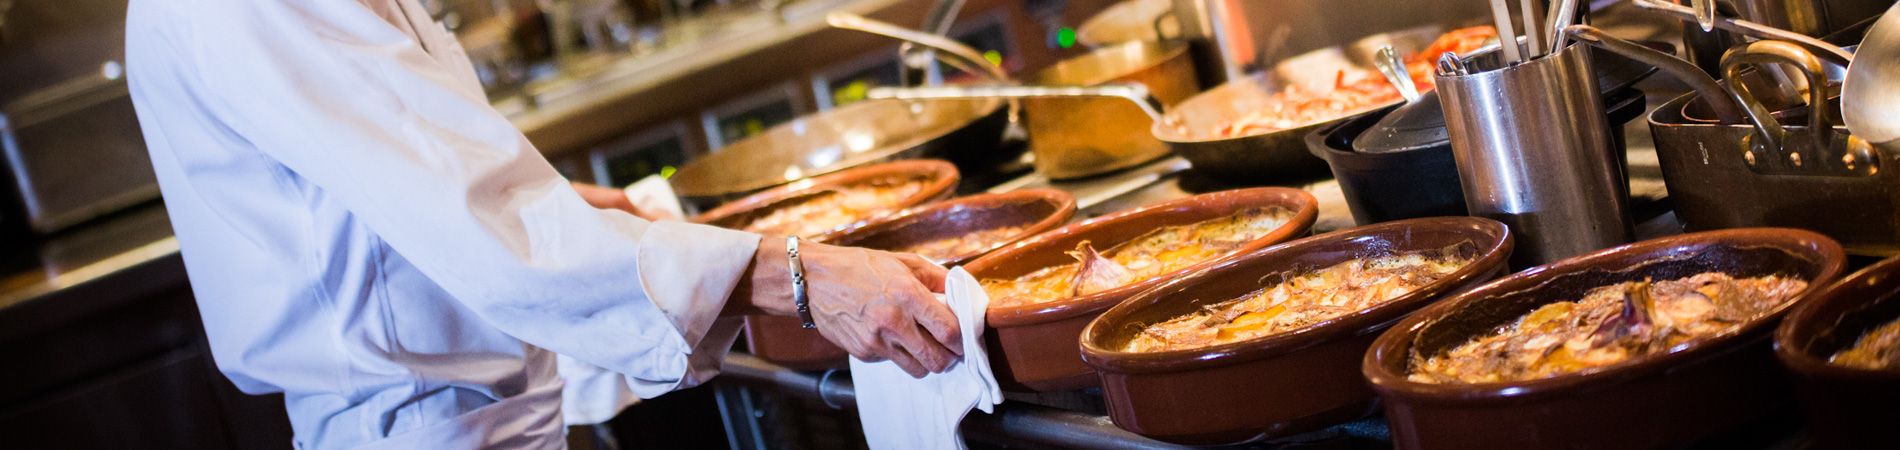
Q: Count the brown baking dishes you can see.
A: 6